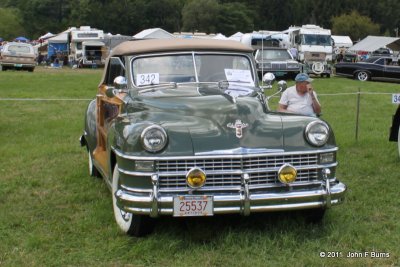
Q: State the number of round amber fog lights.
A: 2